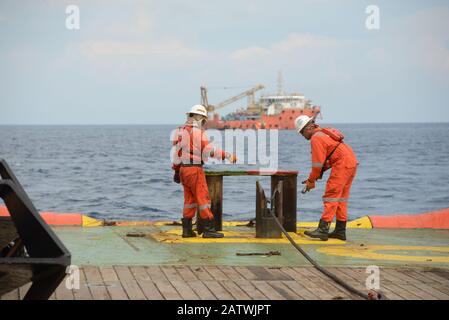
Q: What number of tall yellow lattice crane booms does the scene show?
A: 1